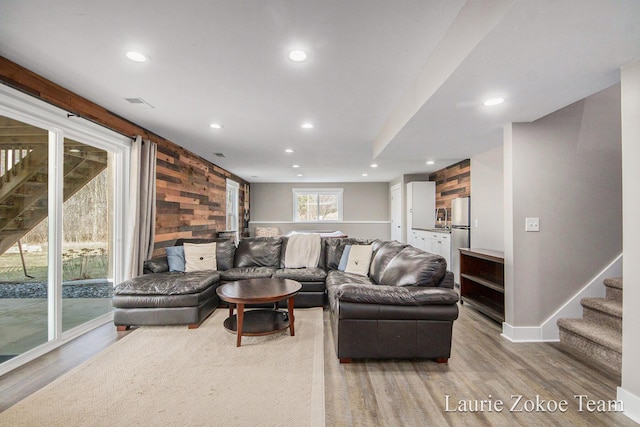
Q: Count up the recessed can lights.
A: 11